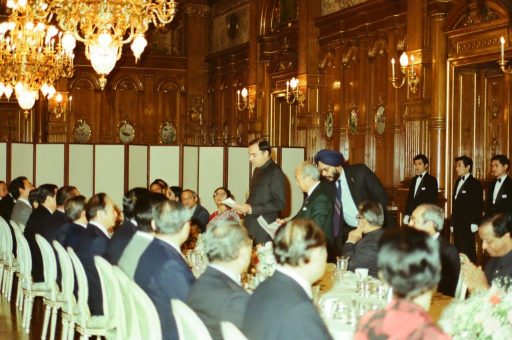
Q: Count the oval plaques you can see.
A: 6